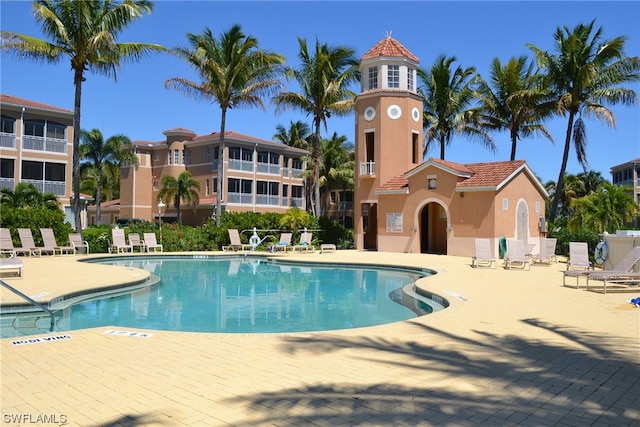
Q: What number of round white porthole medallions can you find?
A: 3